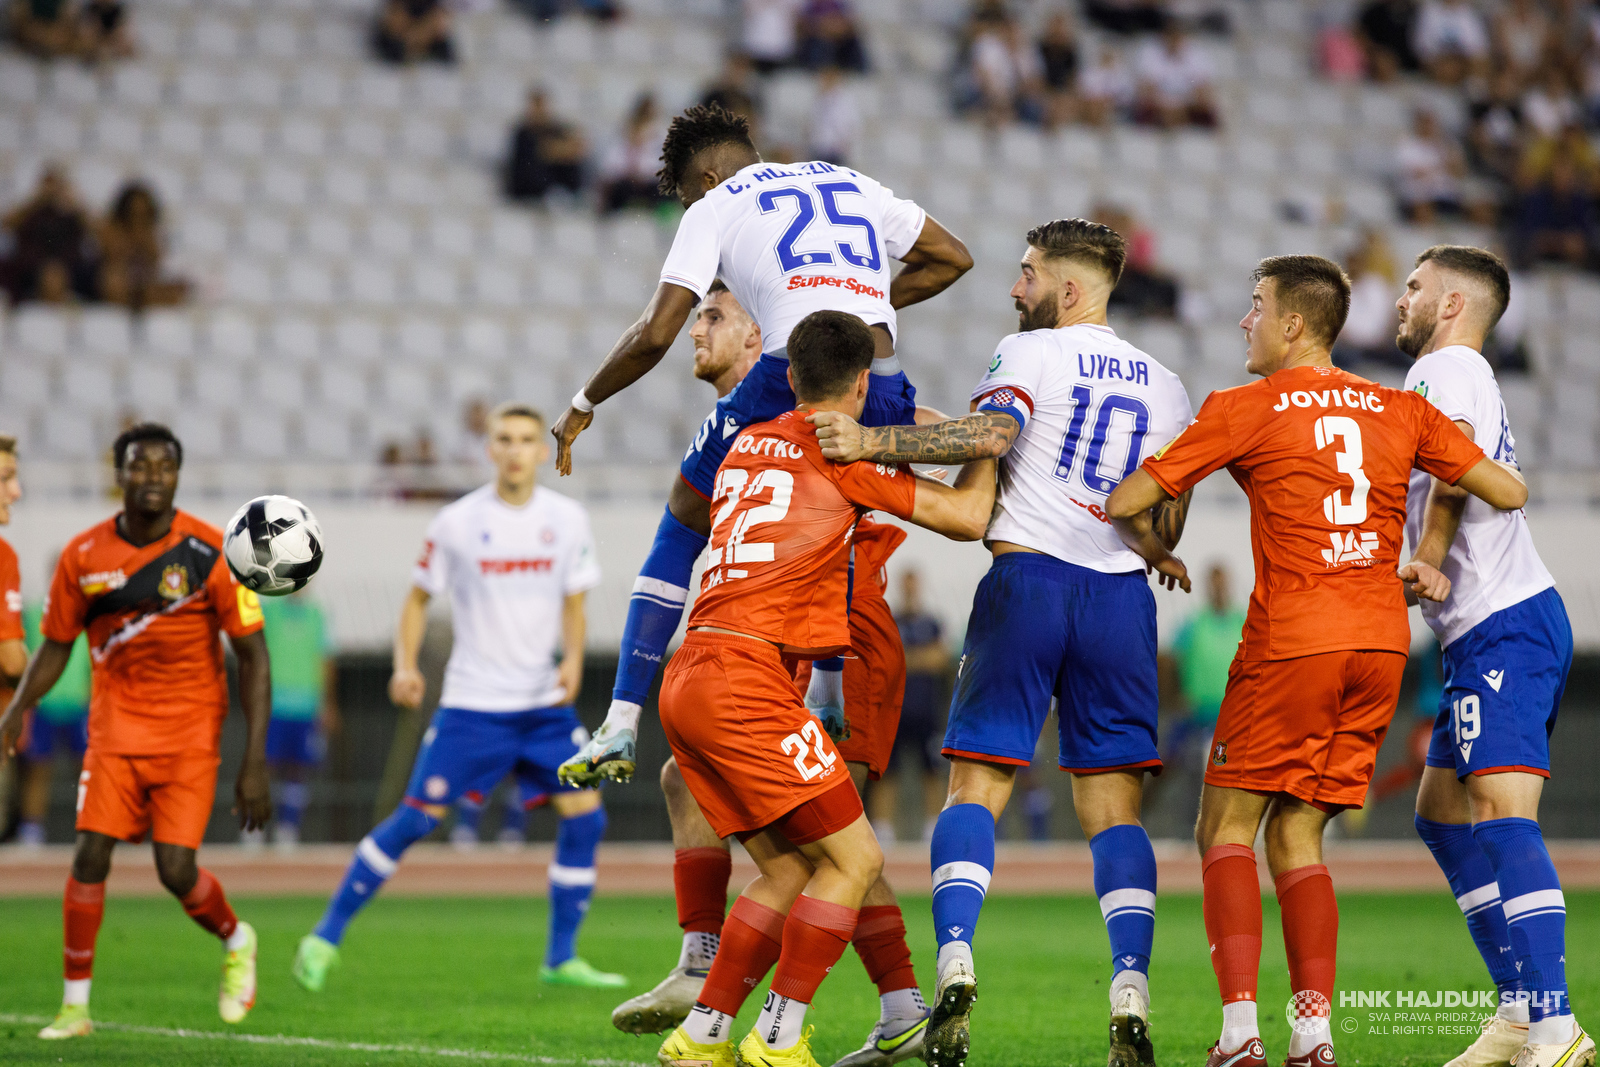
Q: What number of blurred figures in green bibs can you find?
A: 3